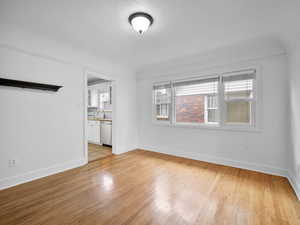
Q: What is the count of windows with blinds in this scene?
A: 3